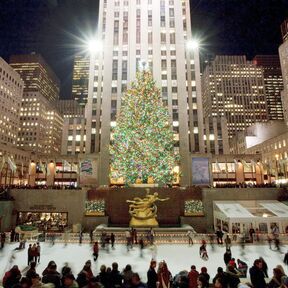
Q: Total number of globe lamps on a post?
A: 0